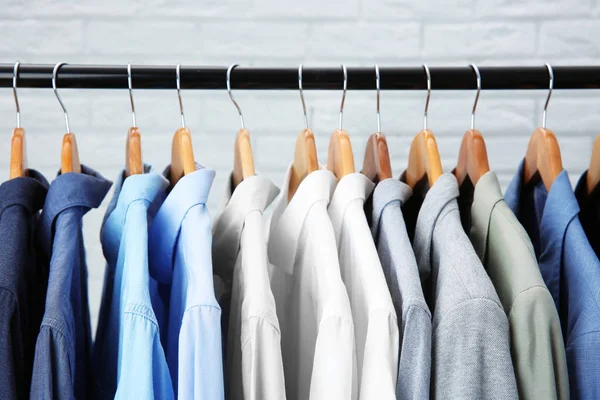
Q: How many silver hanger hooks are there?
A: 11